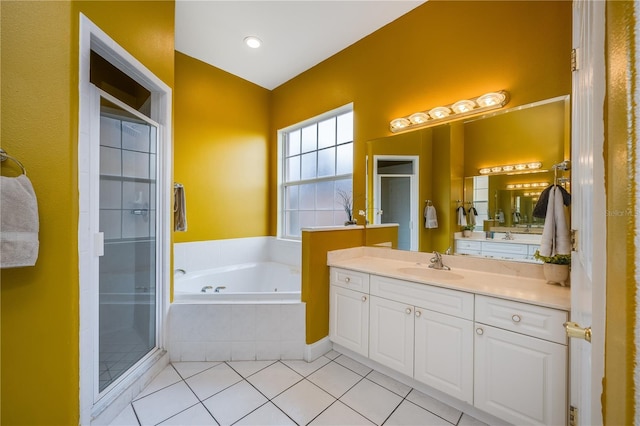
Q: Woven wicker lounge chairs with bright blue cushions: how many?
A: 0